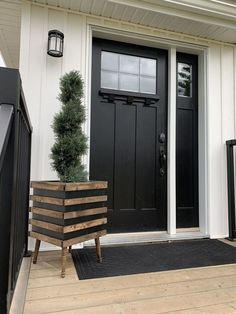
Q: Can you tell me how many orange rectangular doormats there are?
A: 0